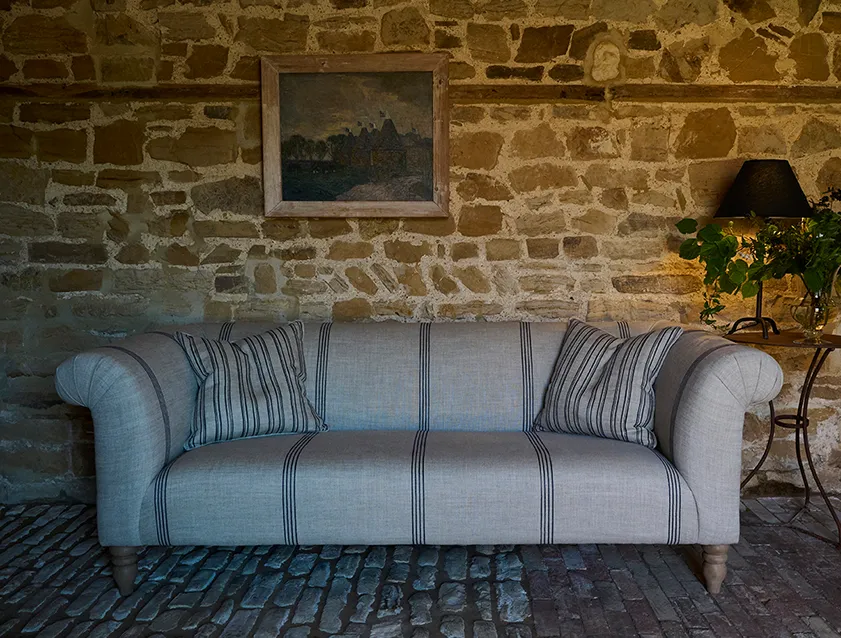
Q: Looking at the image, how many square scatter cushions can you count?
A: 2